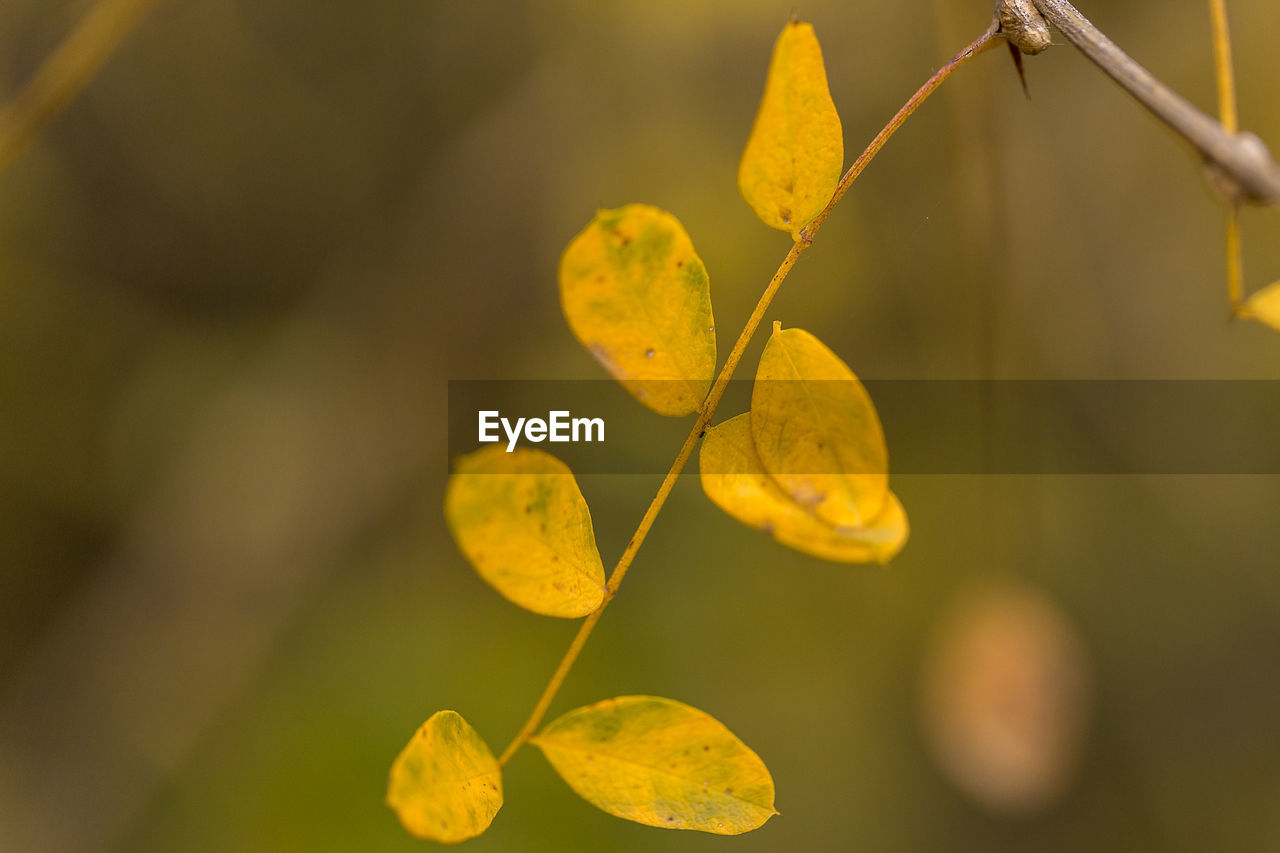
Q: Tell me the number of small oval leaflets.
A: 7